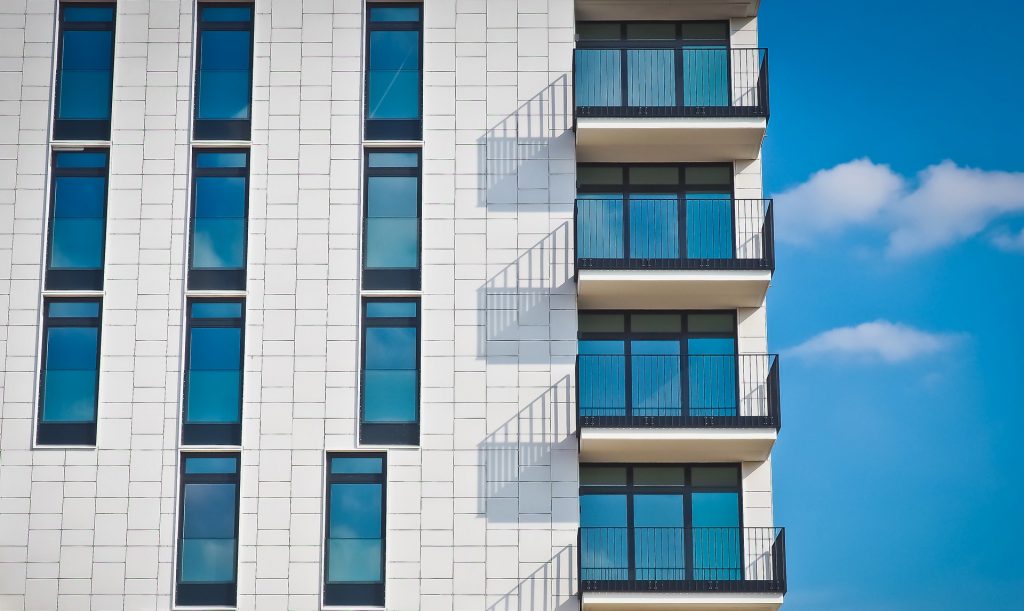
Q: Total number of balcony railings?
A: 4